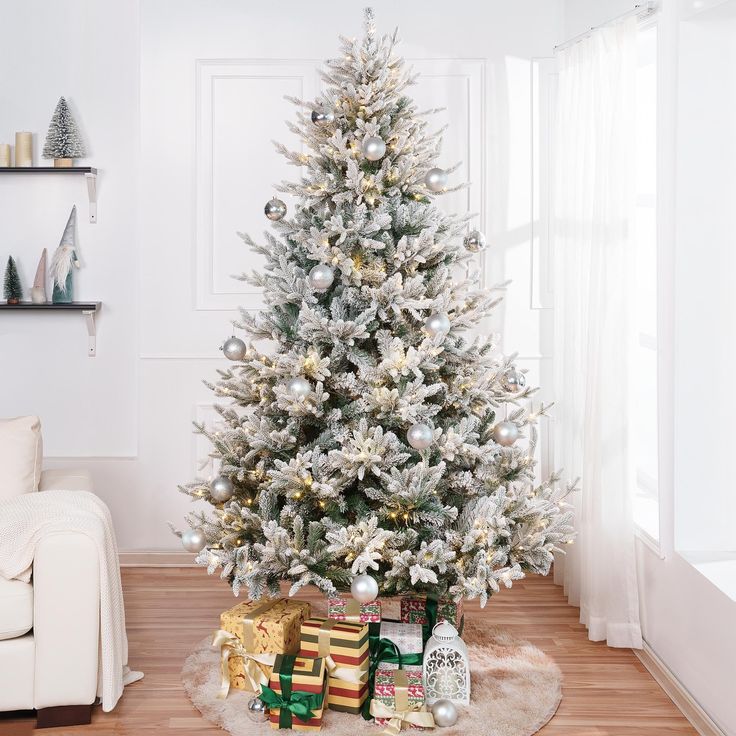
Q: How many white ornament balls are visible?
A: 12